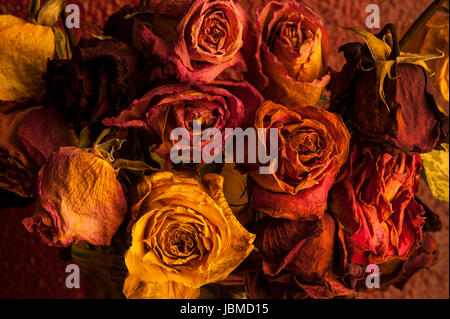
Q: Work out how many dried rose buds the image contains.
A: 13